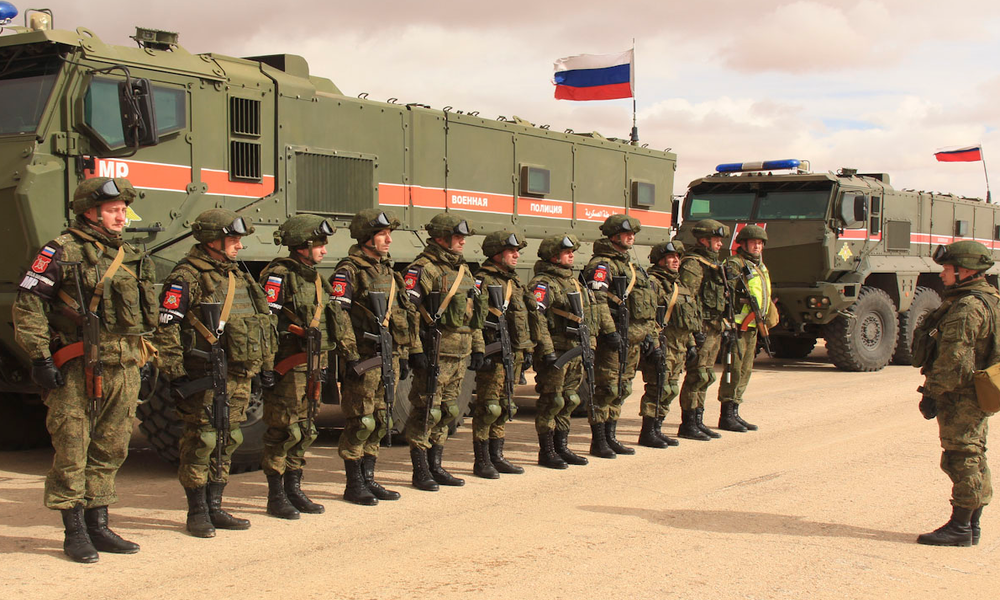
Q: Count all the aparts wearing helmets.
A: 12